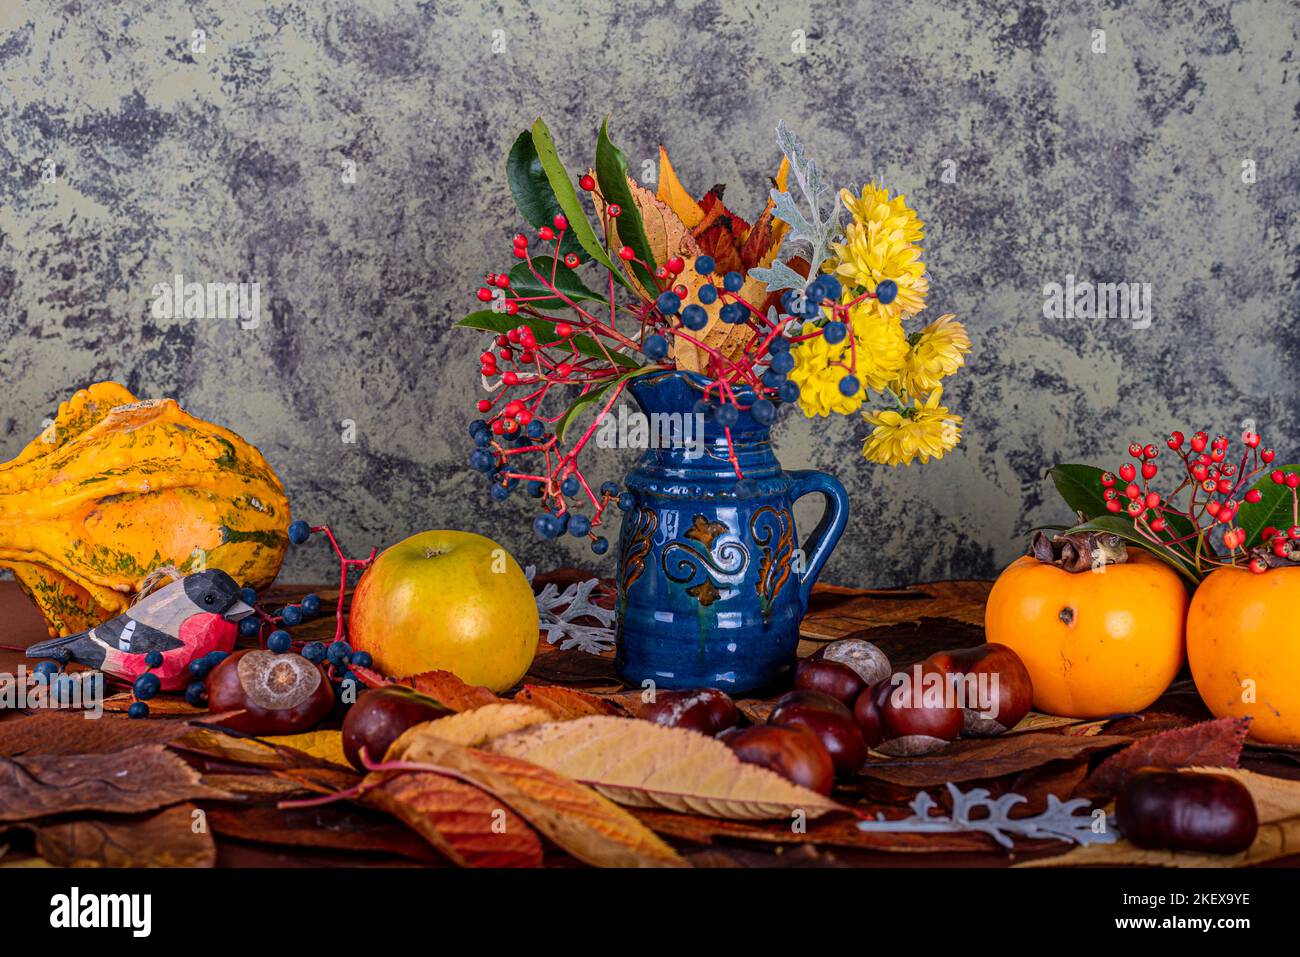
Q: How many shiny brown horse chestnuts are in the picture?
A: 9